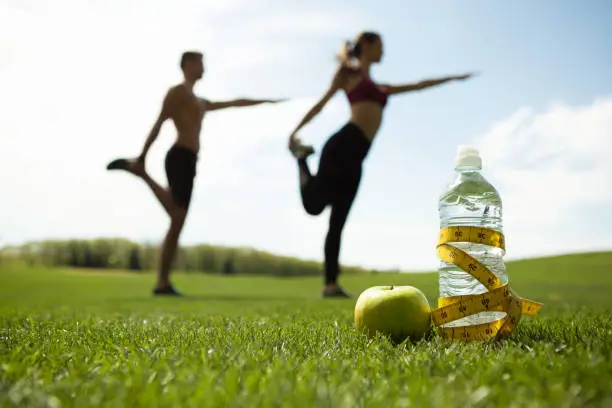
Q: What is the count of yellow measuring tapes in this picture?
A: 1